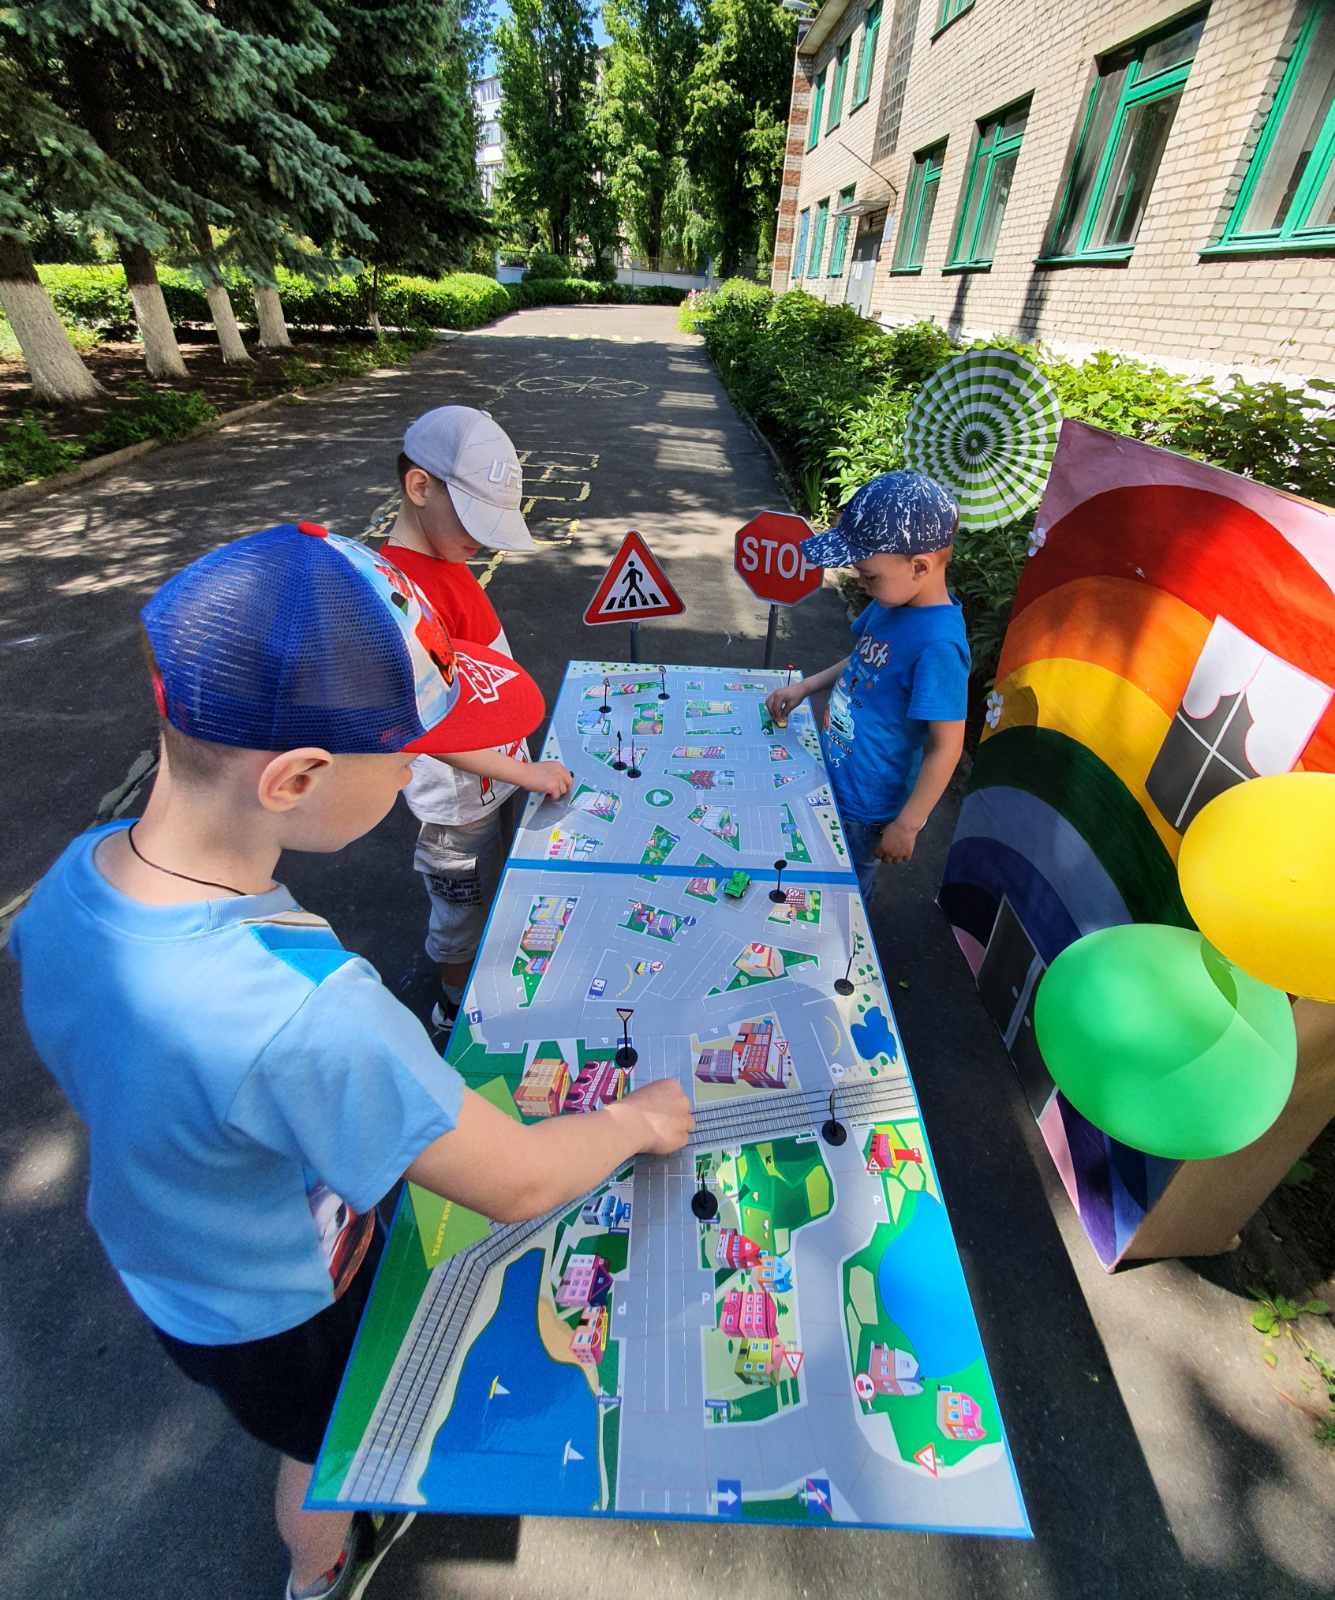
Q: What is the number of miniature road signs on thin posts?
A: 10